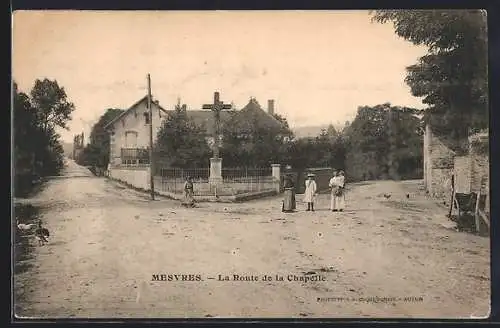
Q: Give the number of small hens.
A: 2